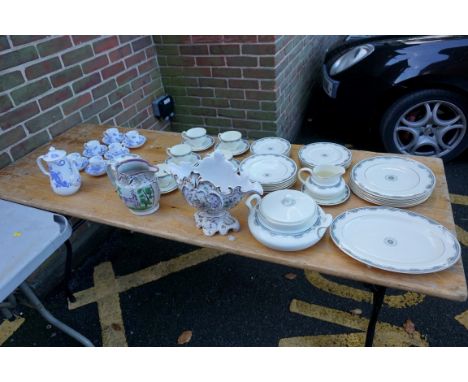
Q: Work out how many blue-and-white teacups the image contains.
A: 6